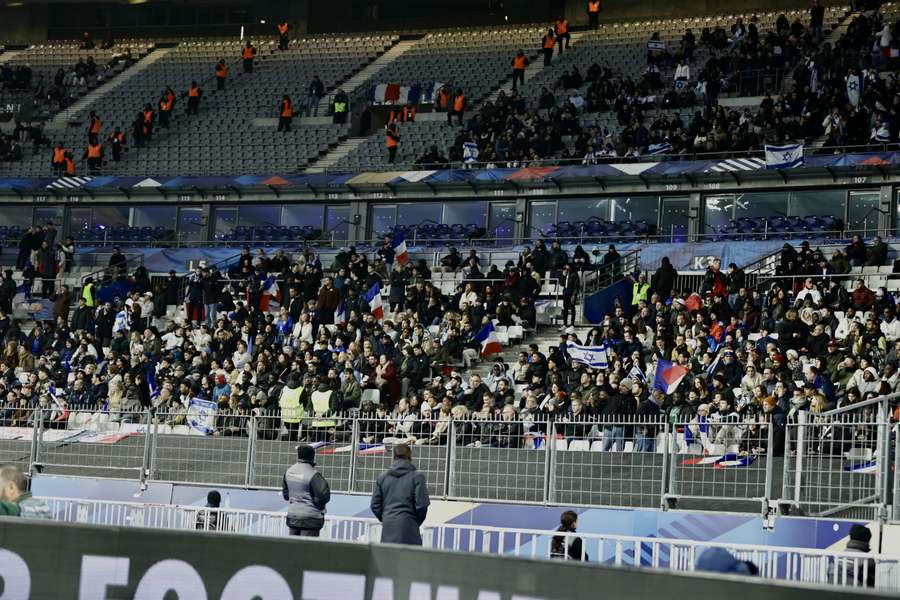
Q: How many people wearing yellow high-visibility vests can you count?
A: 5